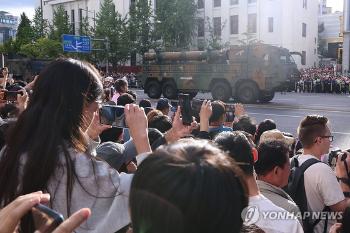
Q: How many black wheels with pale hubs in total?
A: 4